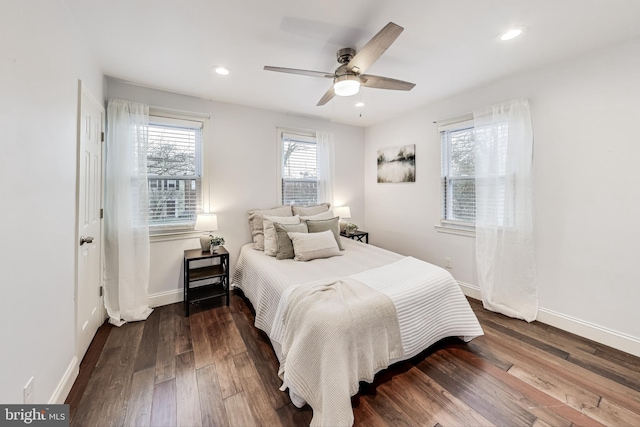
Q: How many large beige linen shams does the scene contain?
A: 2